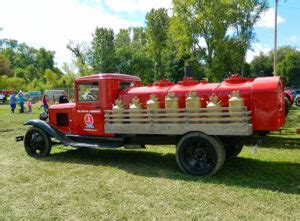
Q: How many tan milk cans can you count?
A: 7